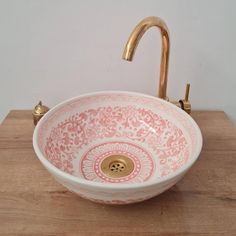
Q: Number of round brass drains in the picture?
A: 1